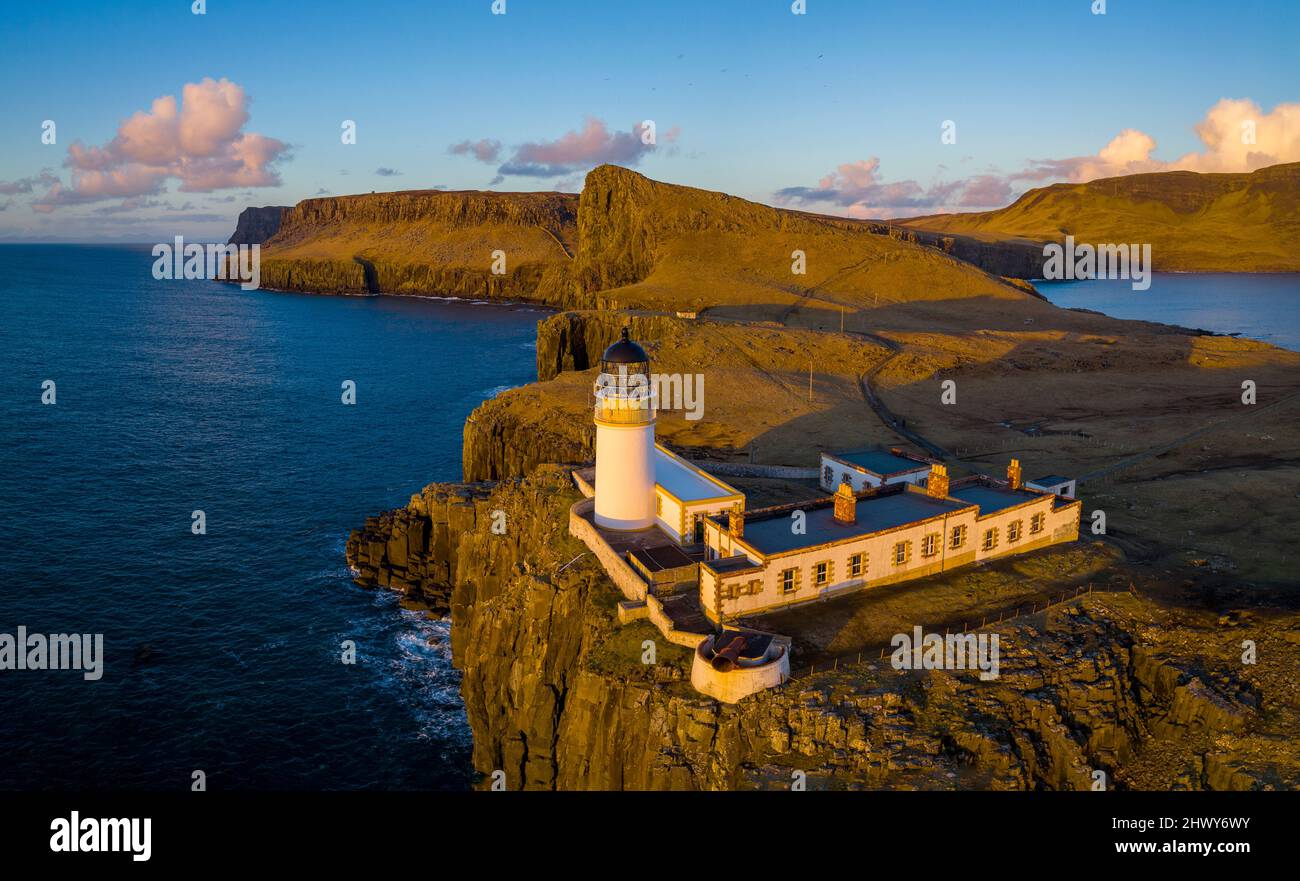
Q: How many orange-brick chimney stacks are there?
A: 4